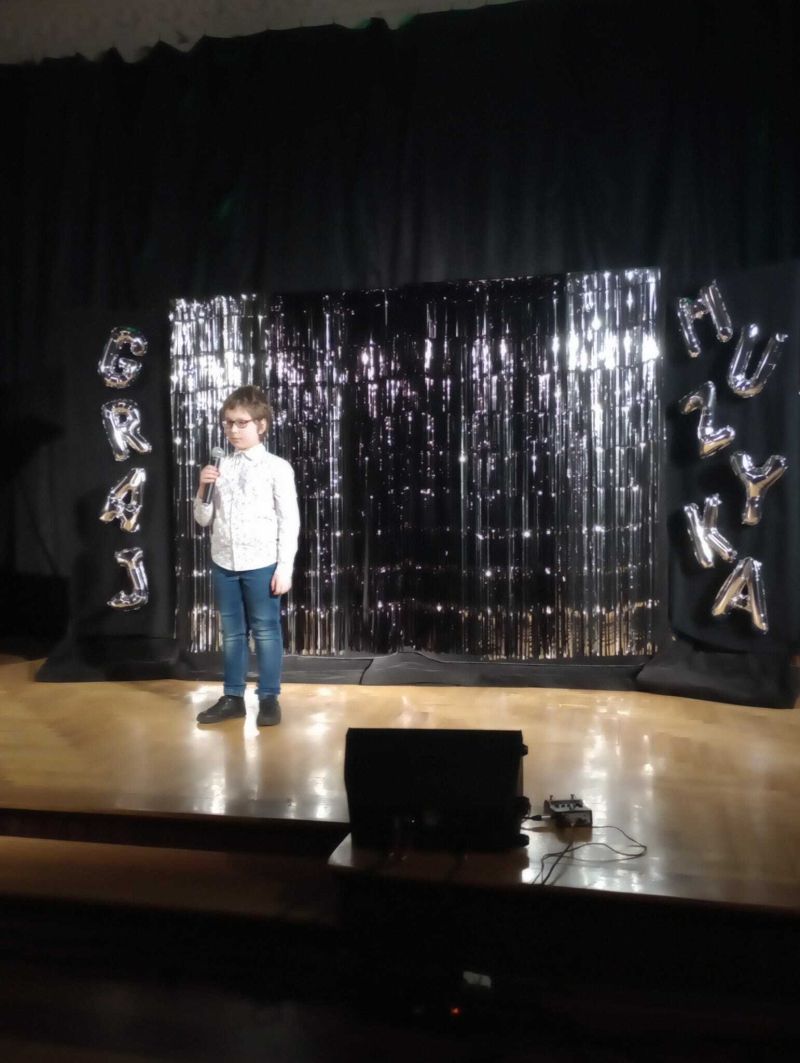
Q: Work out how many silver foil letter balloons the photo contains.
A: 10